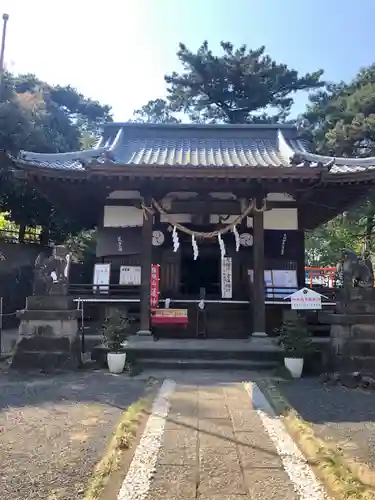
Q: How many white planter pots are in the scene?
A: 2